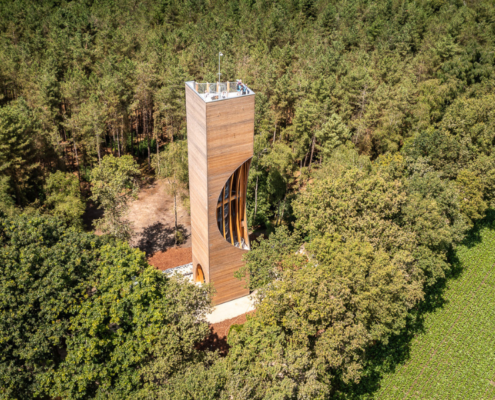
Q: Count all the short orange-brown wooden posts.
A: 4